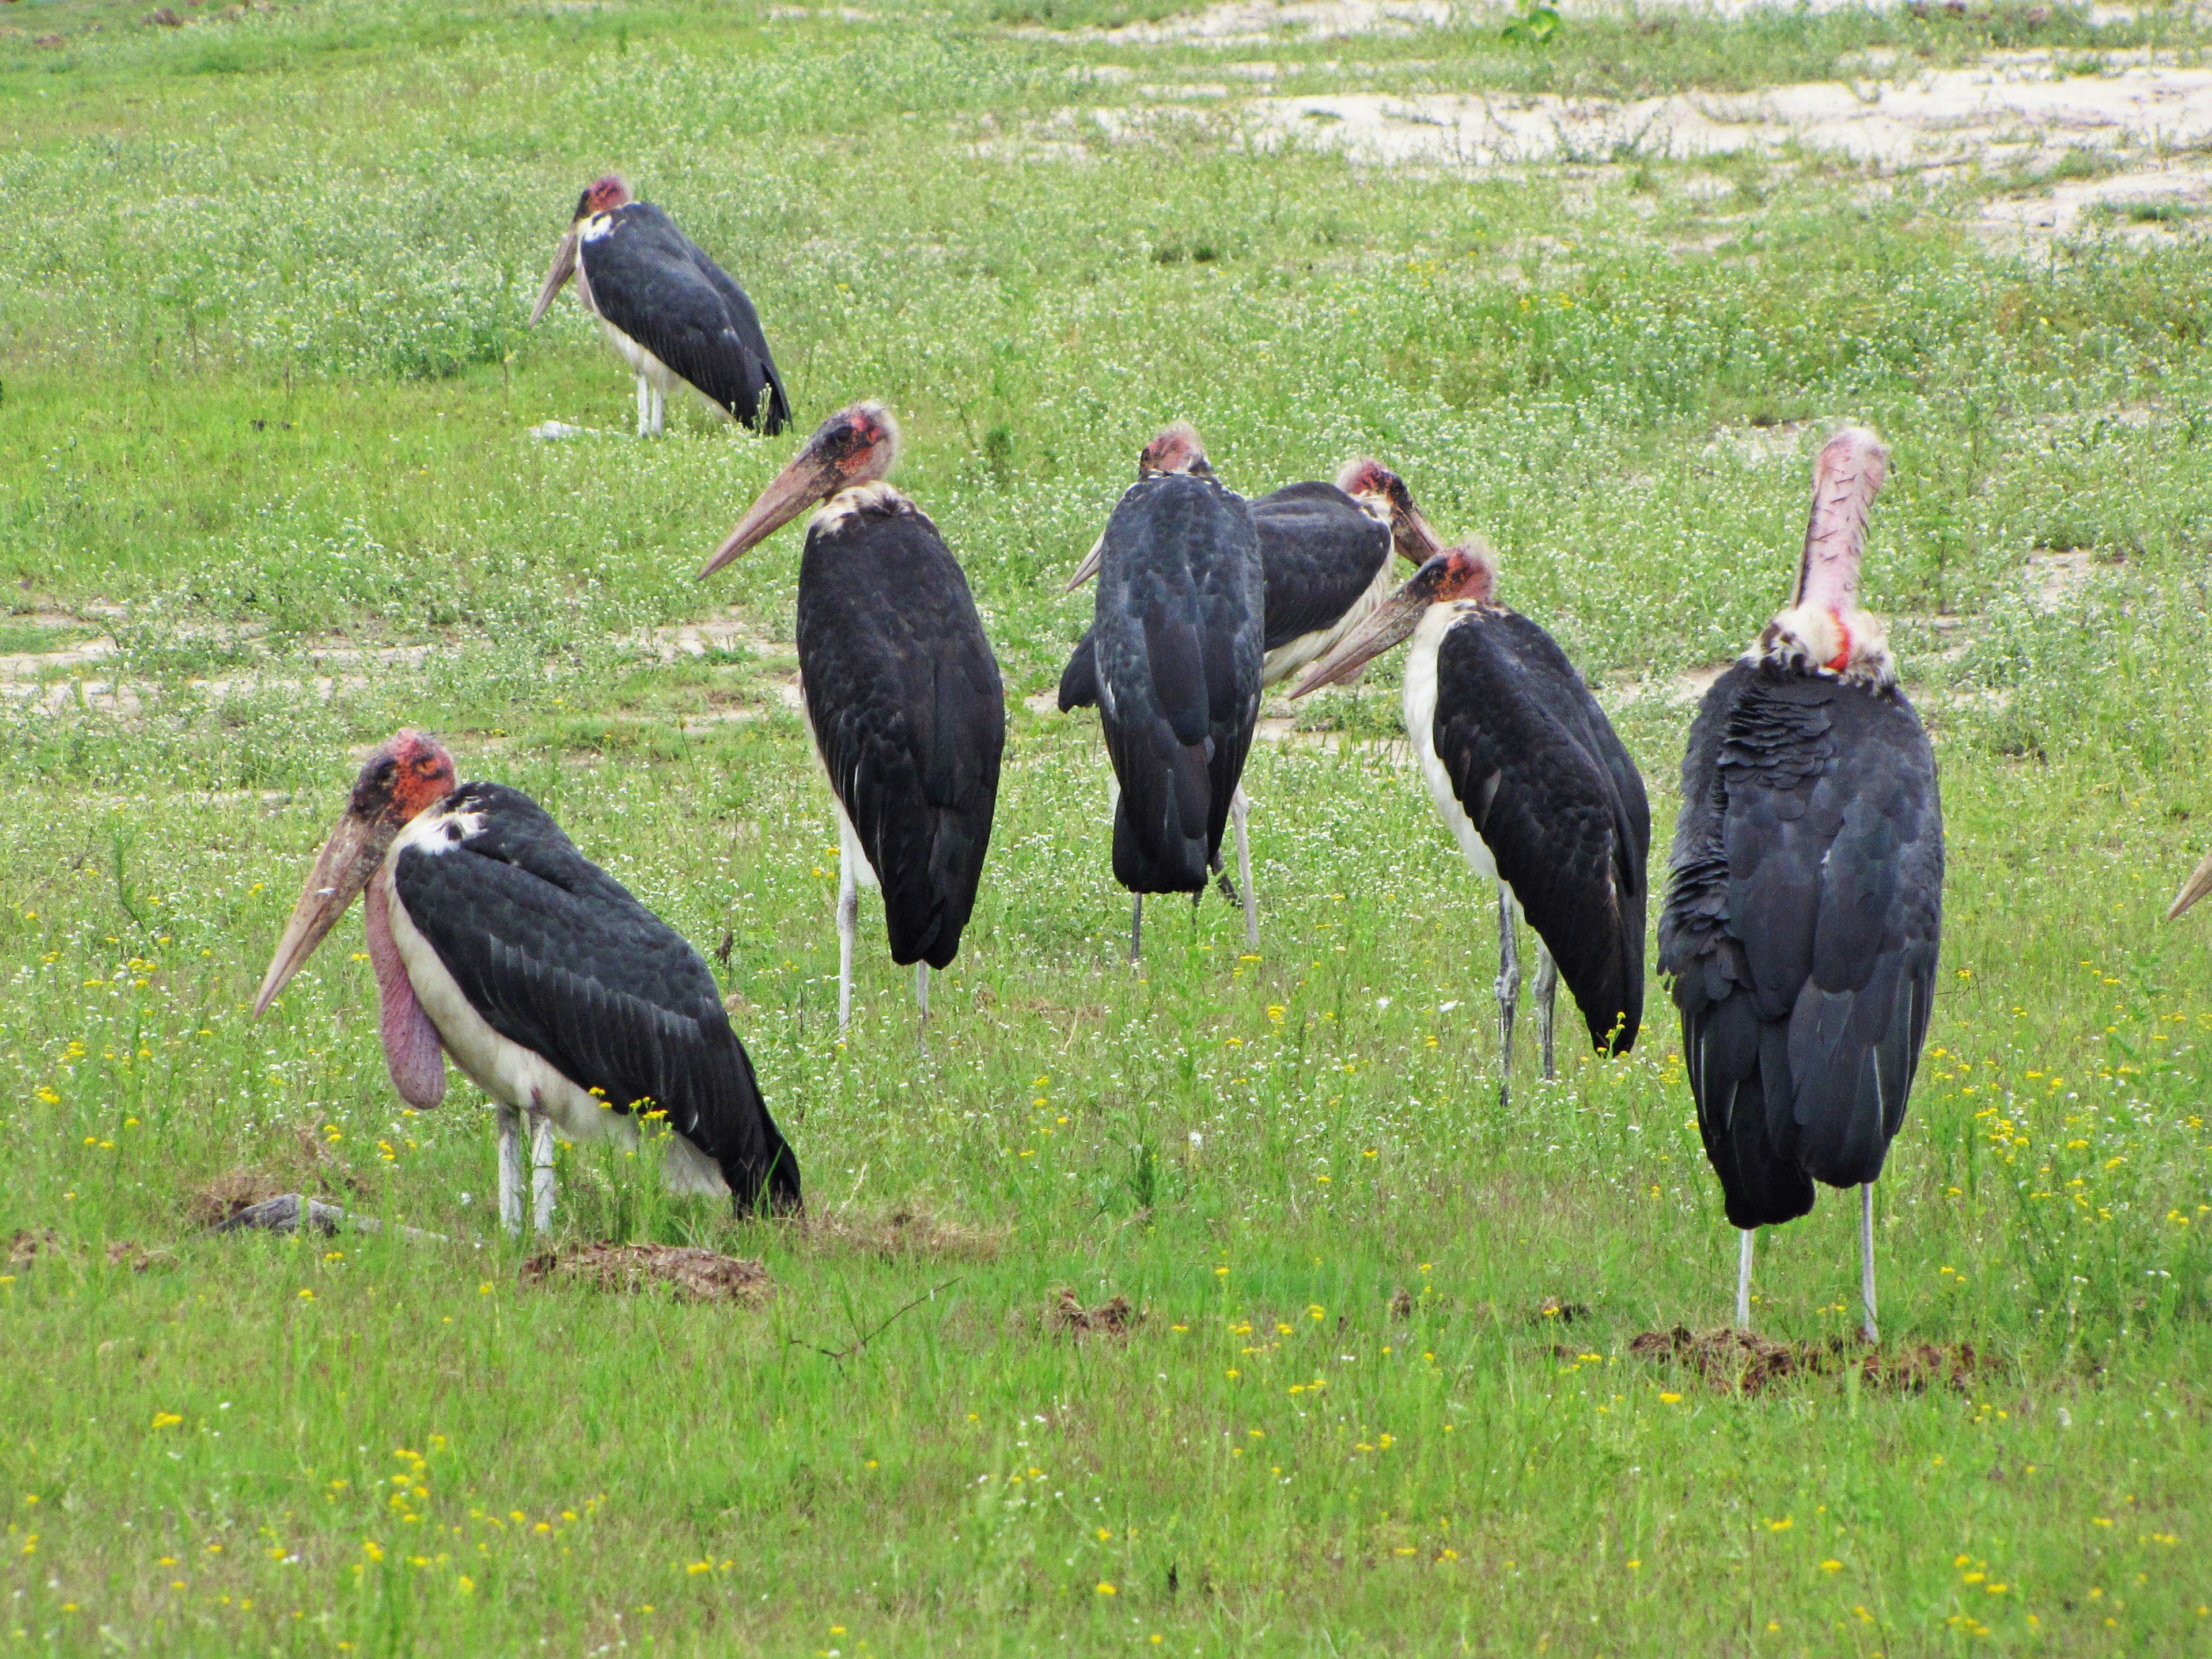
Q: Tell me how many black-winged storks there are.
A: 7